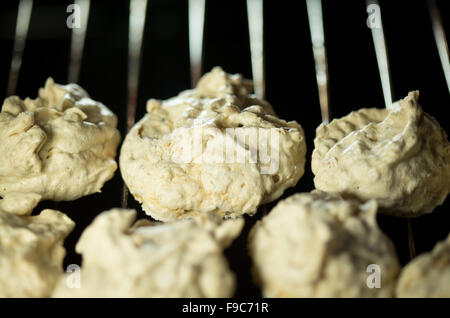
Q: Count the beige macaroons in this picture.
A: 7